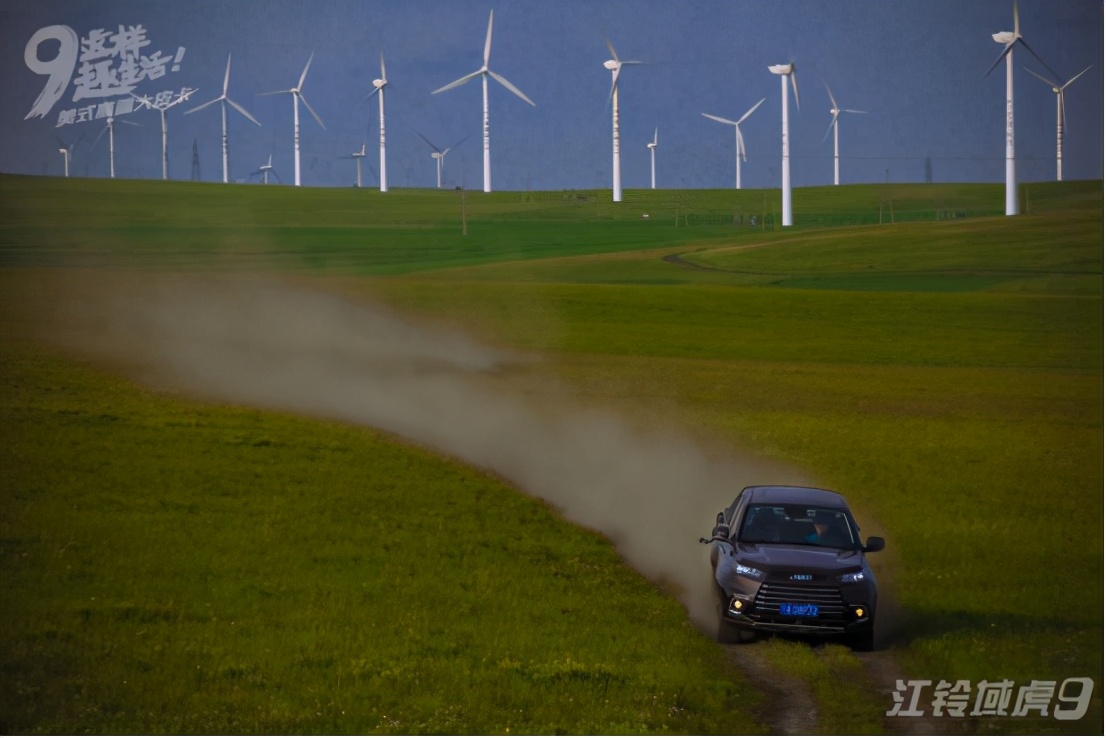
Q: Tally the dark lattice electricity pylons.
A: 2